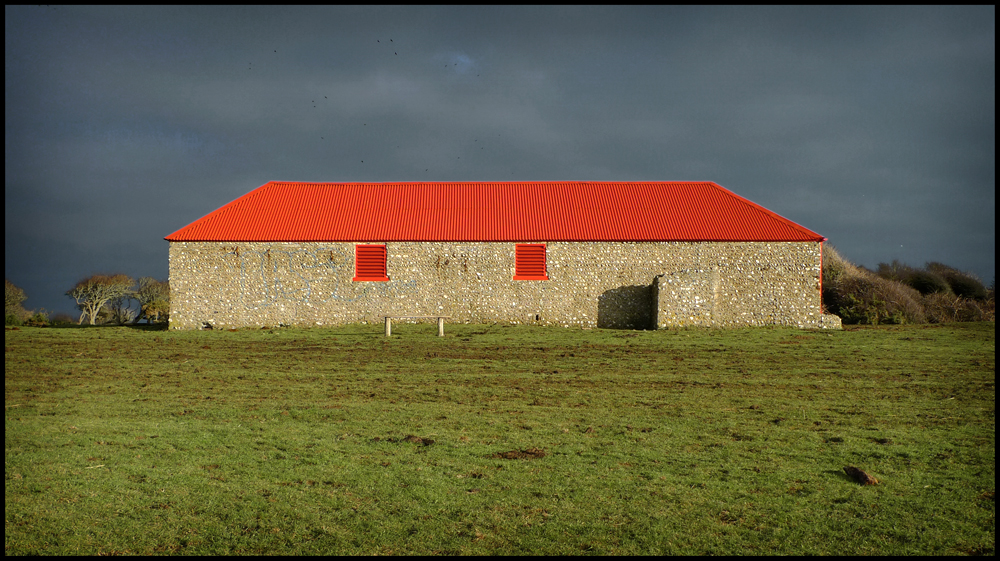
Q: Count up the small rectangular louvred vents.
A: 2